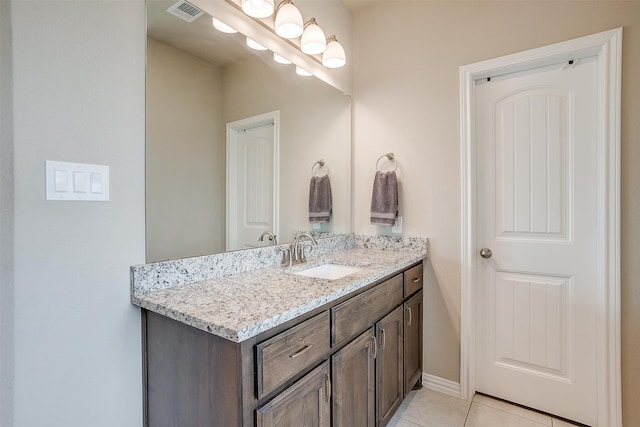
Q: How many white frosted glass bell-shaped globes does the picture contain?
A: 4